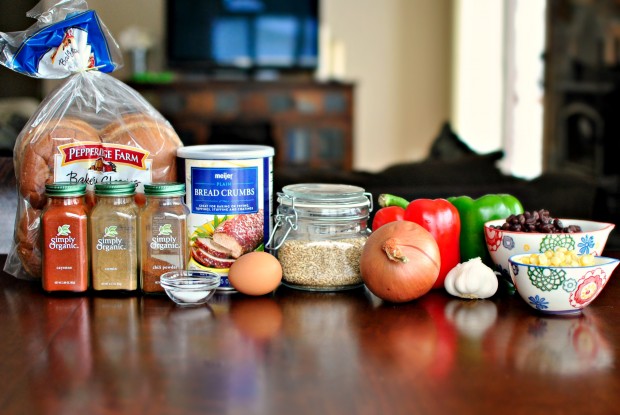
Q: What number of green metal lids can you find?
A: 3